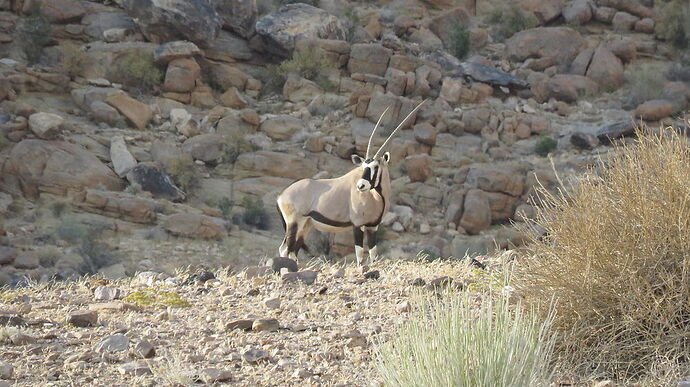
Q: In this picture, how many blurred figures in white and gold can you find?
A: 0